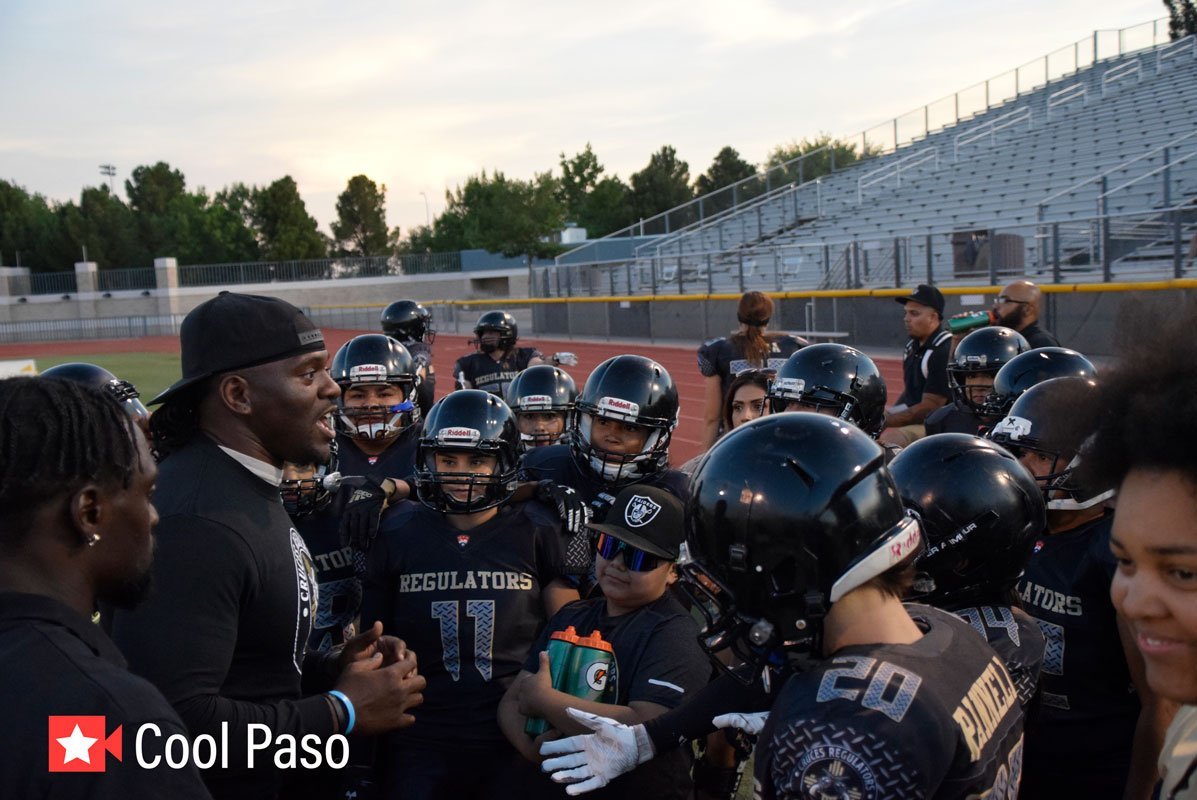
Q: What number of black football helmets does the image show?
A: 14